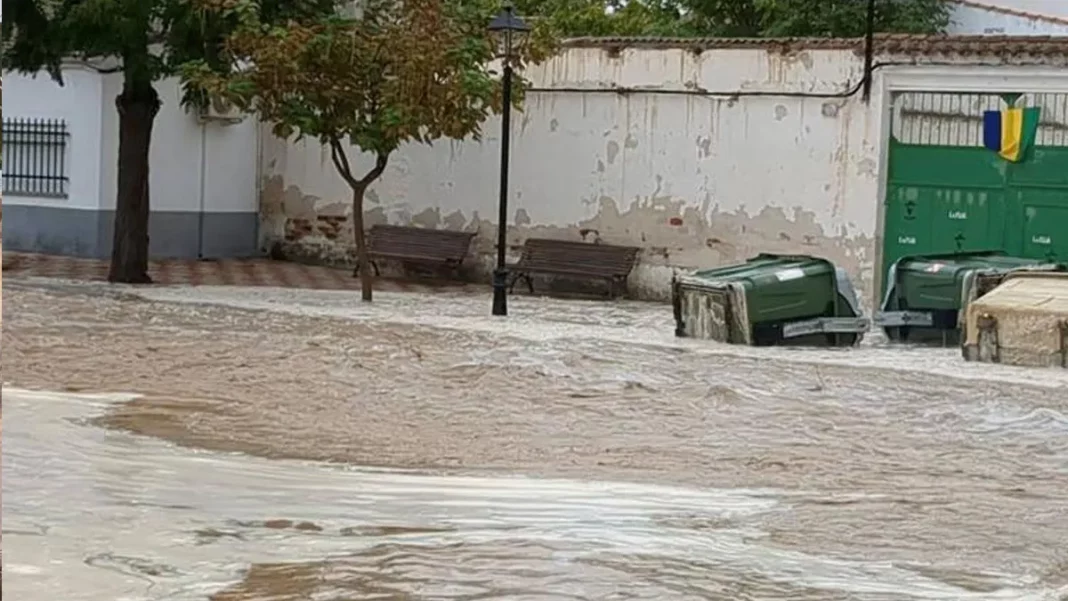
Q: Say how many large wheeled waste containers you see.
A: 3